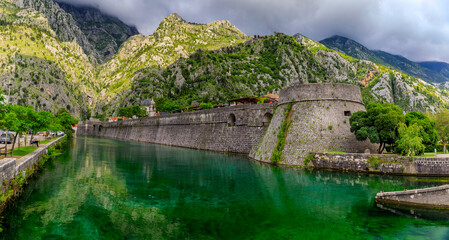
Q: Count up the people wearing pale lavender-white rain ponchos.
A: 0